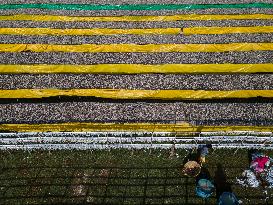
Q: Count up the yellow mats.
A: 6